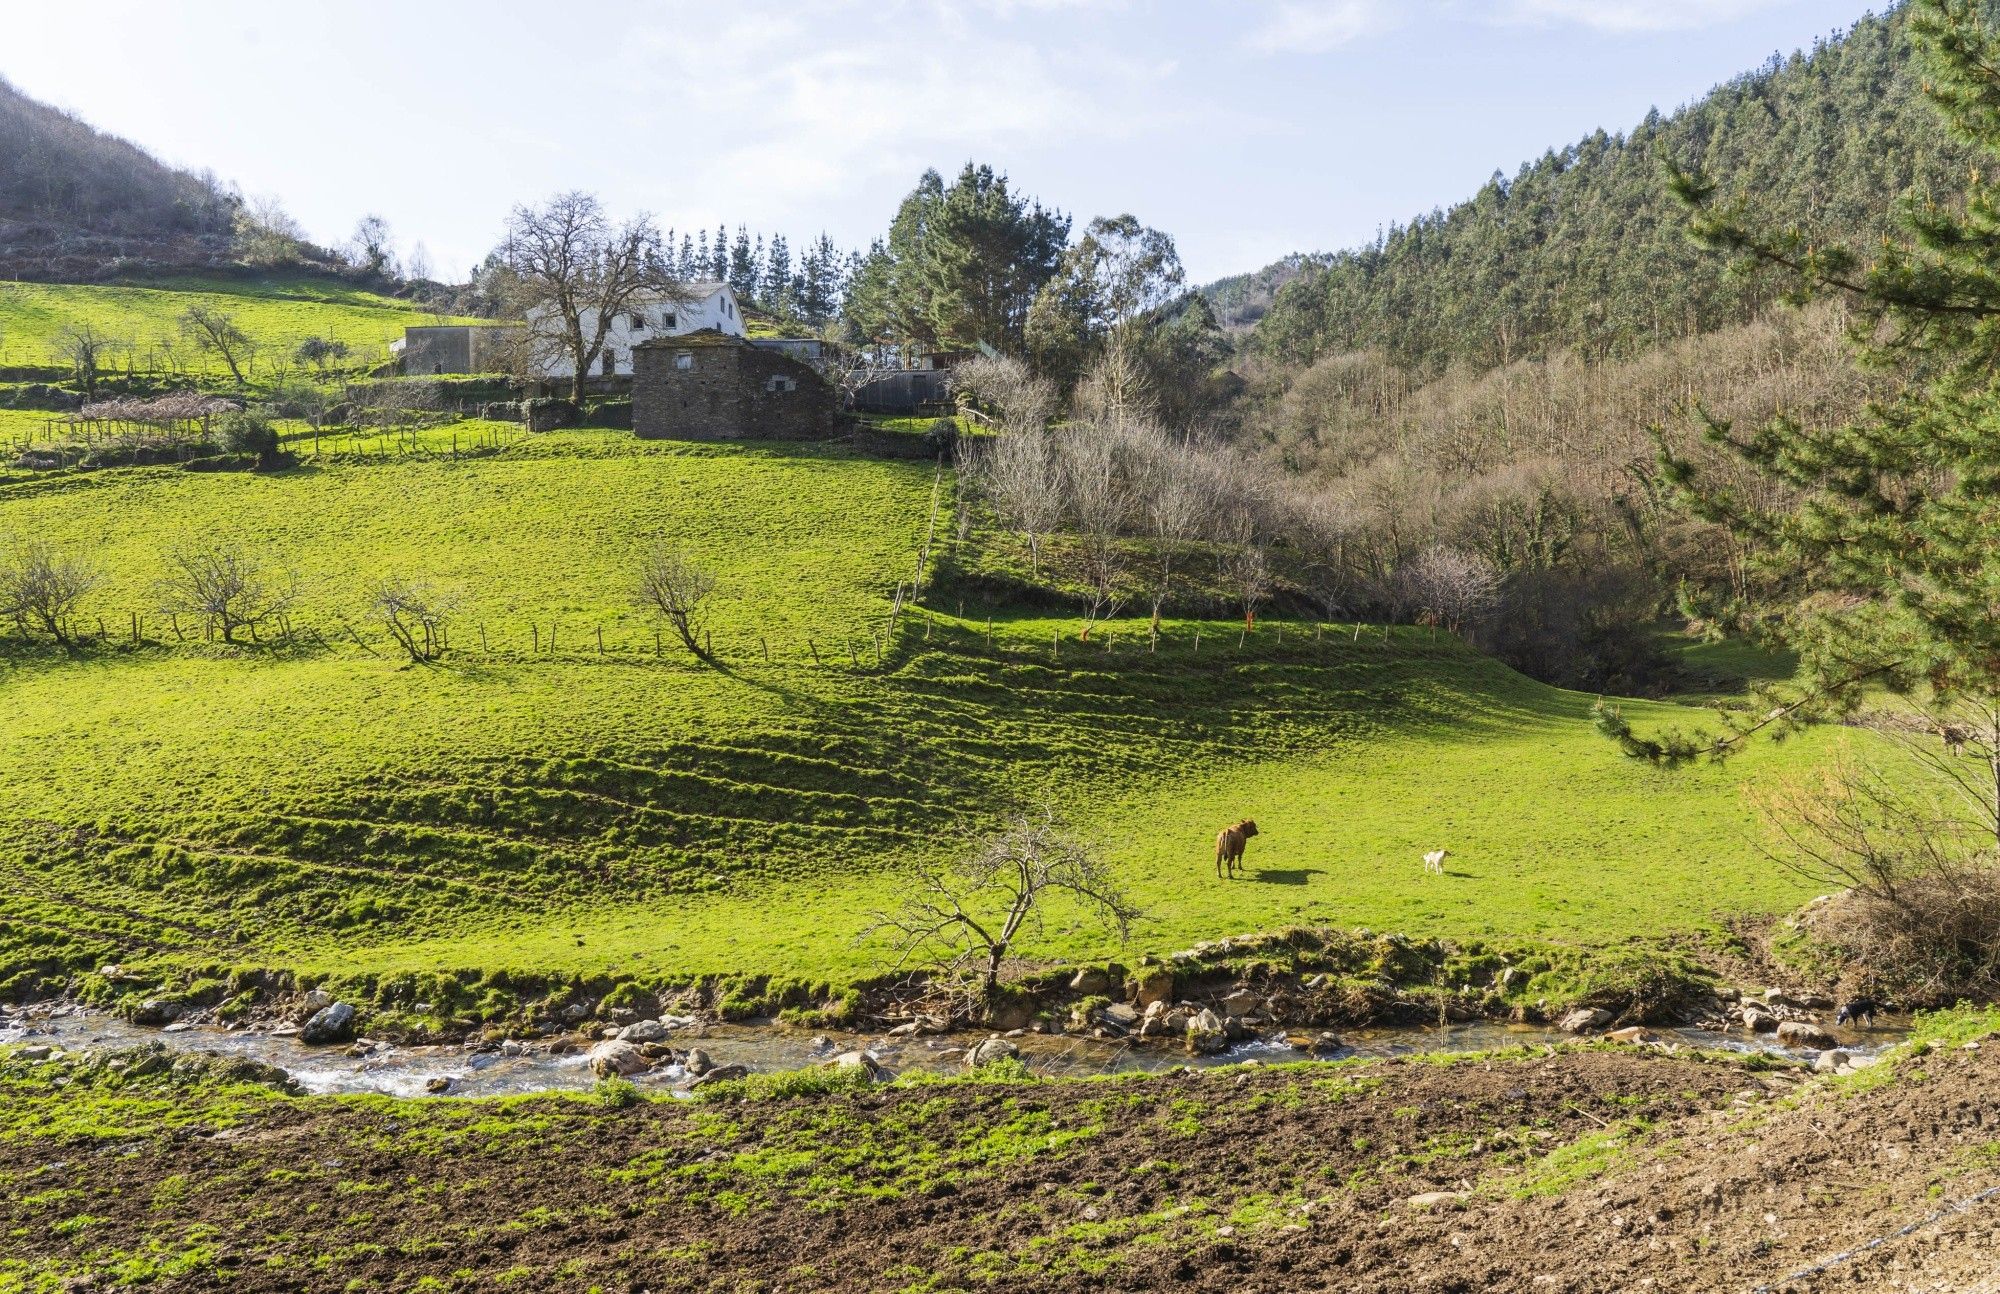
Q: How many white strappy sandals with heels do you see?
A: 0